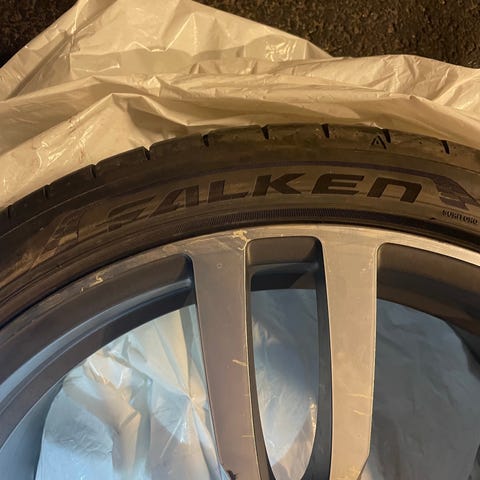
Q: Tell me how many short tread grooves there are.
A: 9